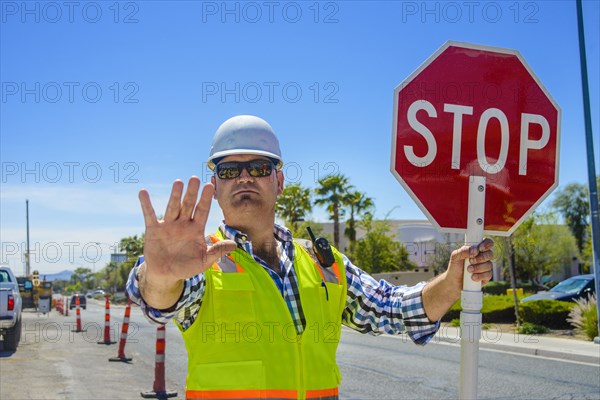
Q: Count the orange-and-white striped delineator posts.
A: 4